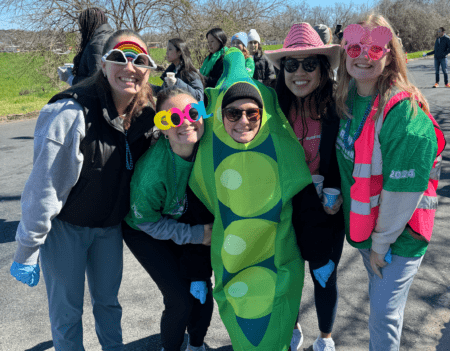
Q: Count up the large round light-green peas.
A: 3